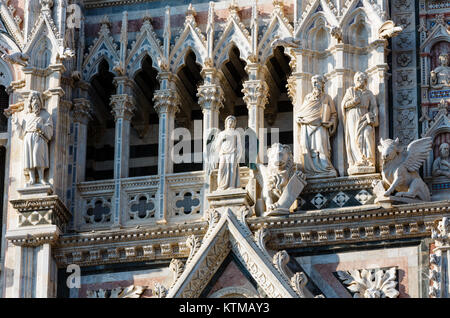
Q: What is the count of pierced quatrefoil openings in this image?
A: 3